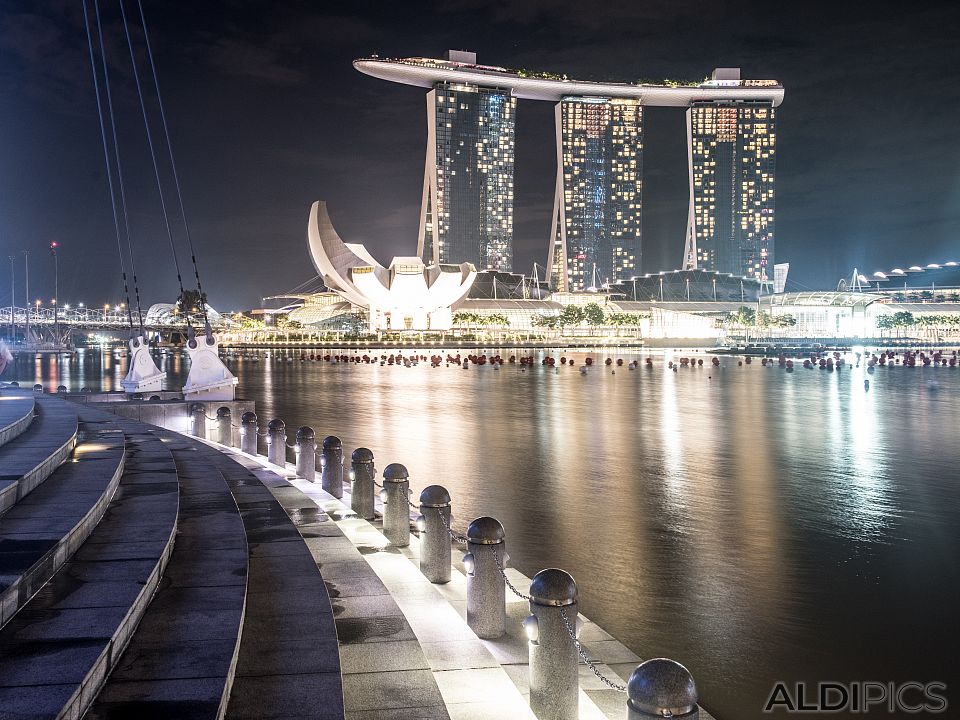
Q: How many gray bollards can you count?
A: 12